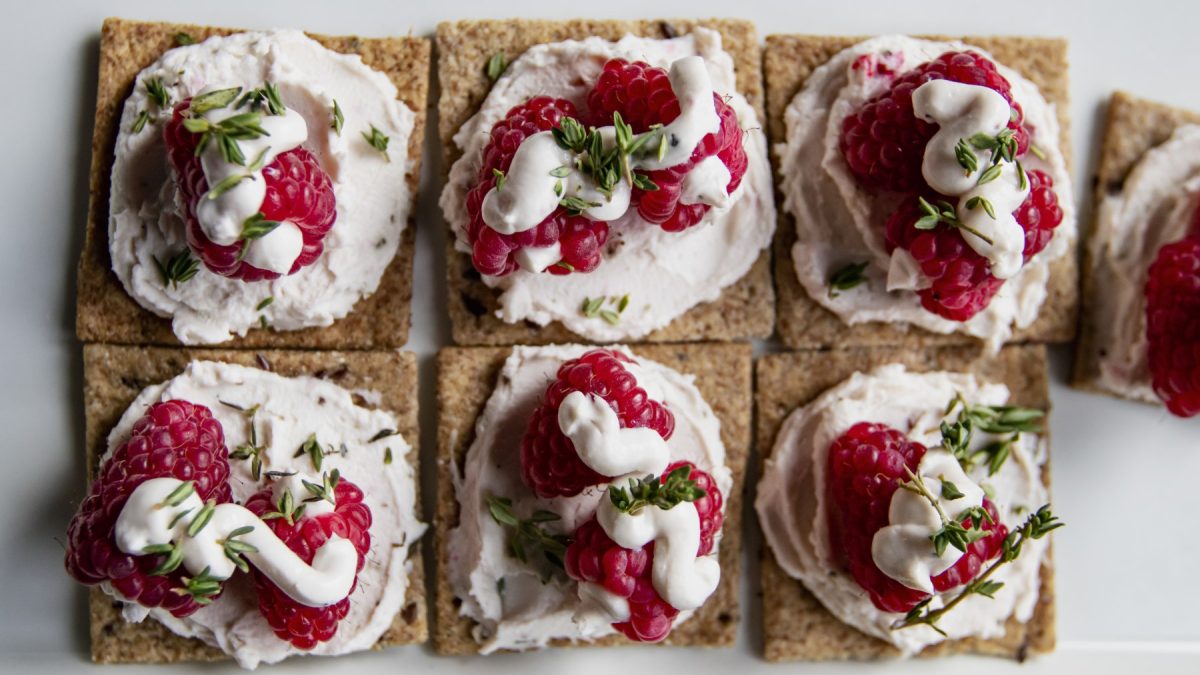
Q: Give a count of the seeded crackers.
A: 7